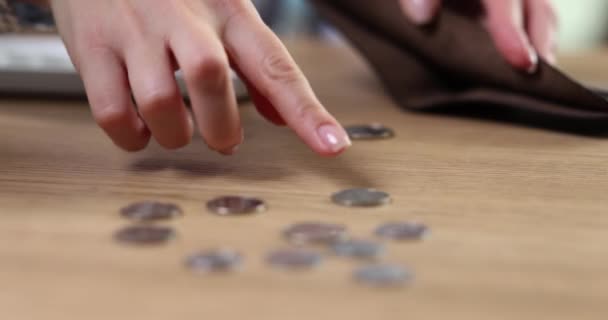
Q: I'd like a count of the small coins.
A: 11